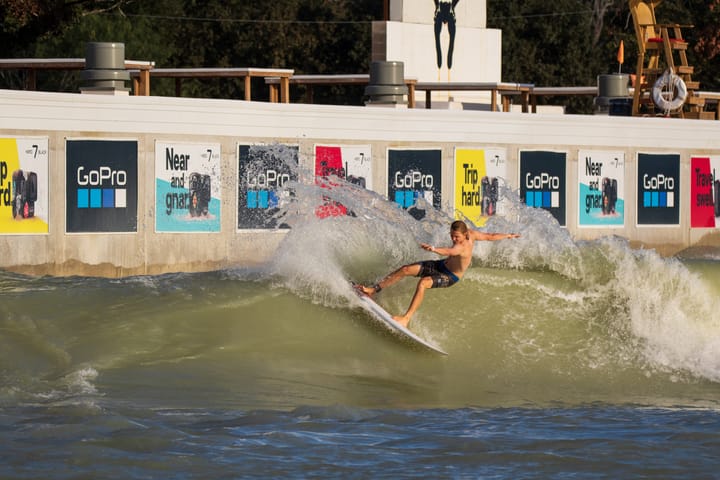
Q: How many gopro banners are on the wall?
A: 5